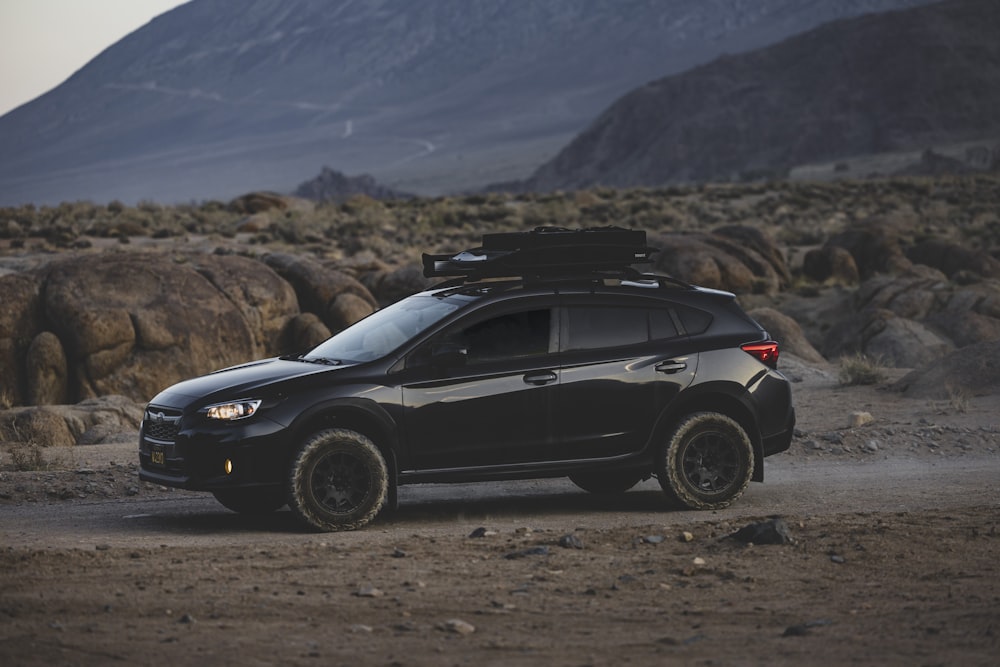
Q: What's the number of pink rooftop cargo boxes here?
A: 0